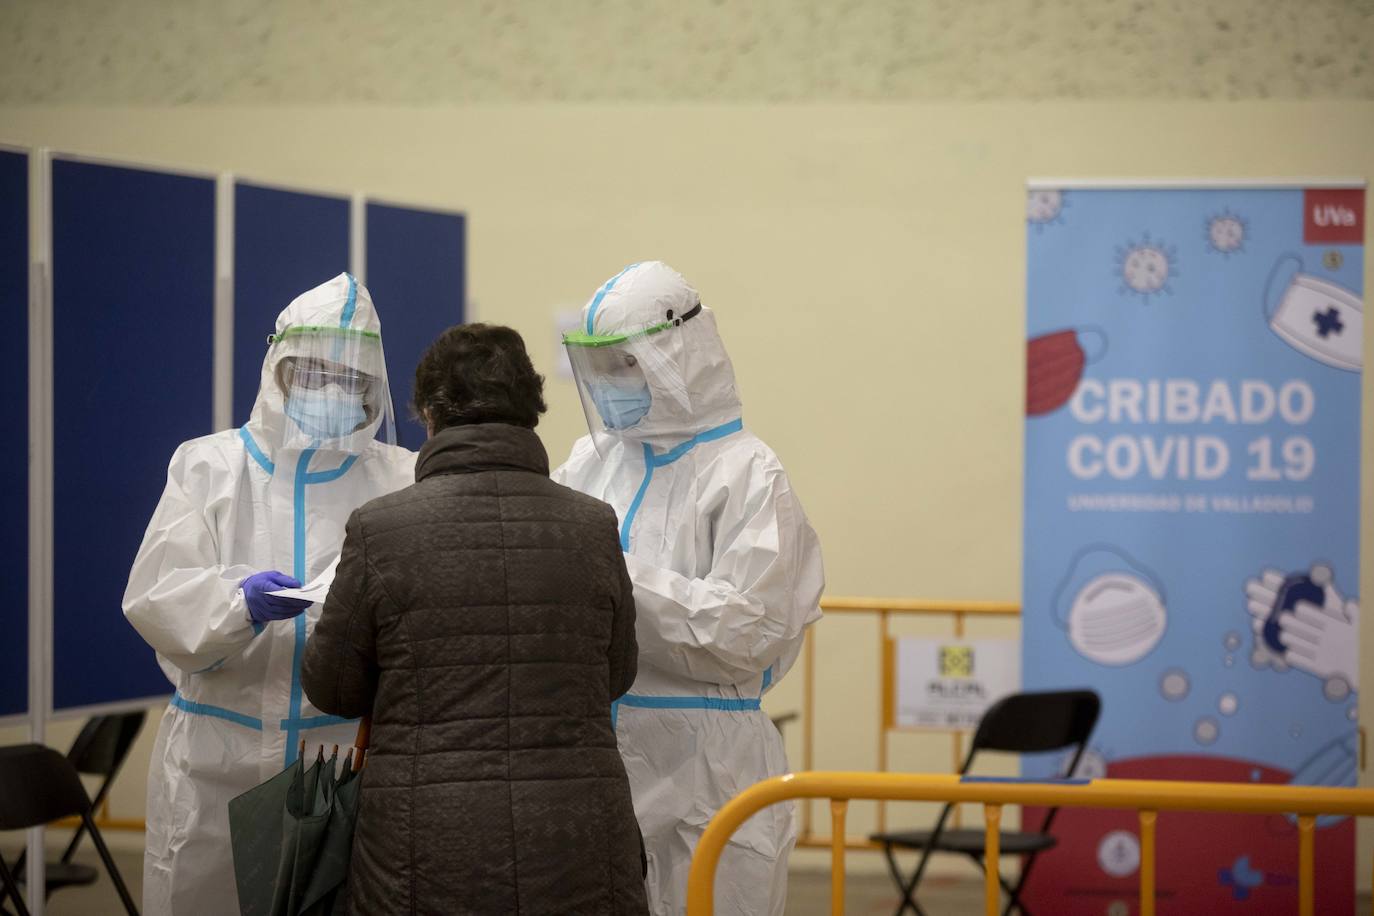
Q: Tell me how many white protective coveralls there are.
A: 2